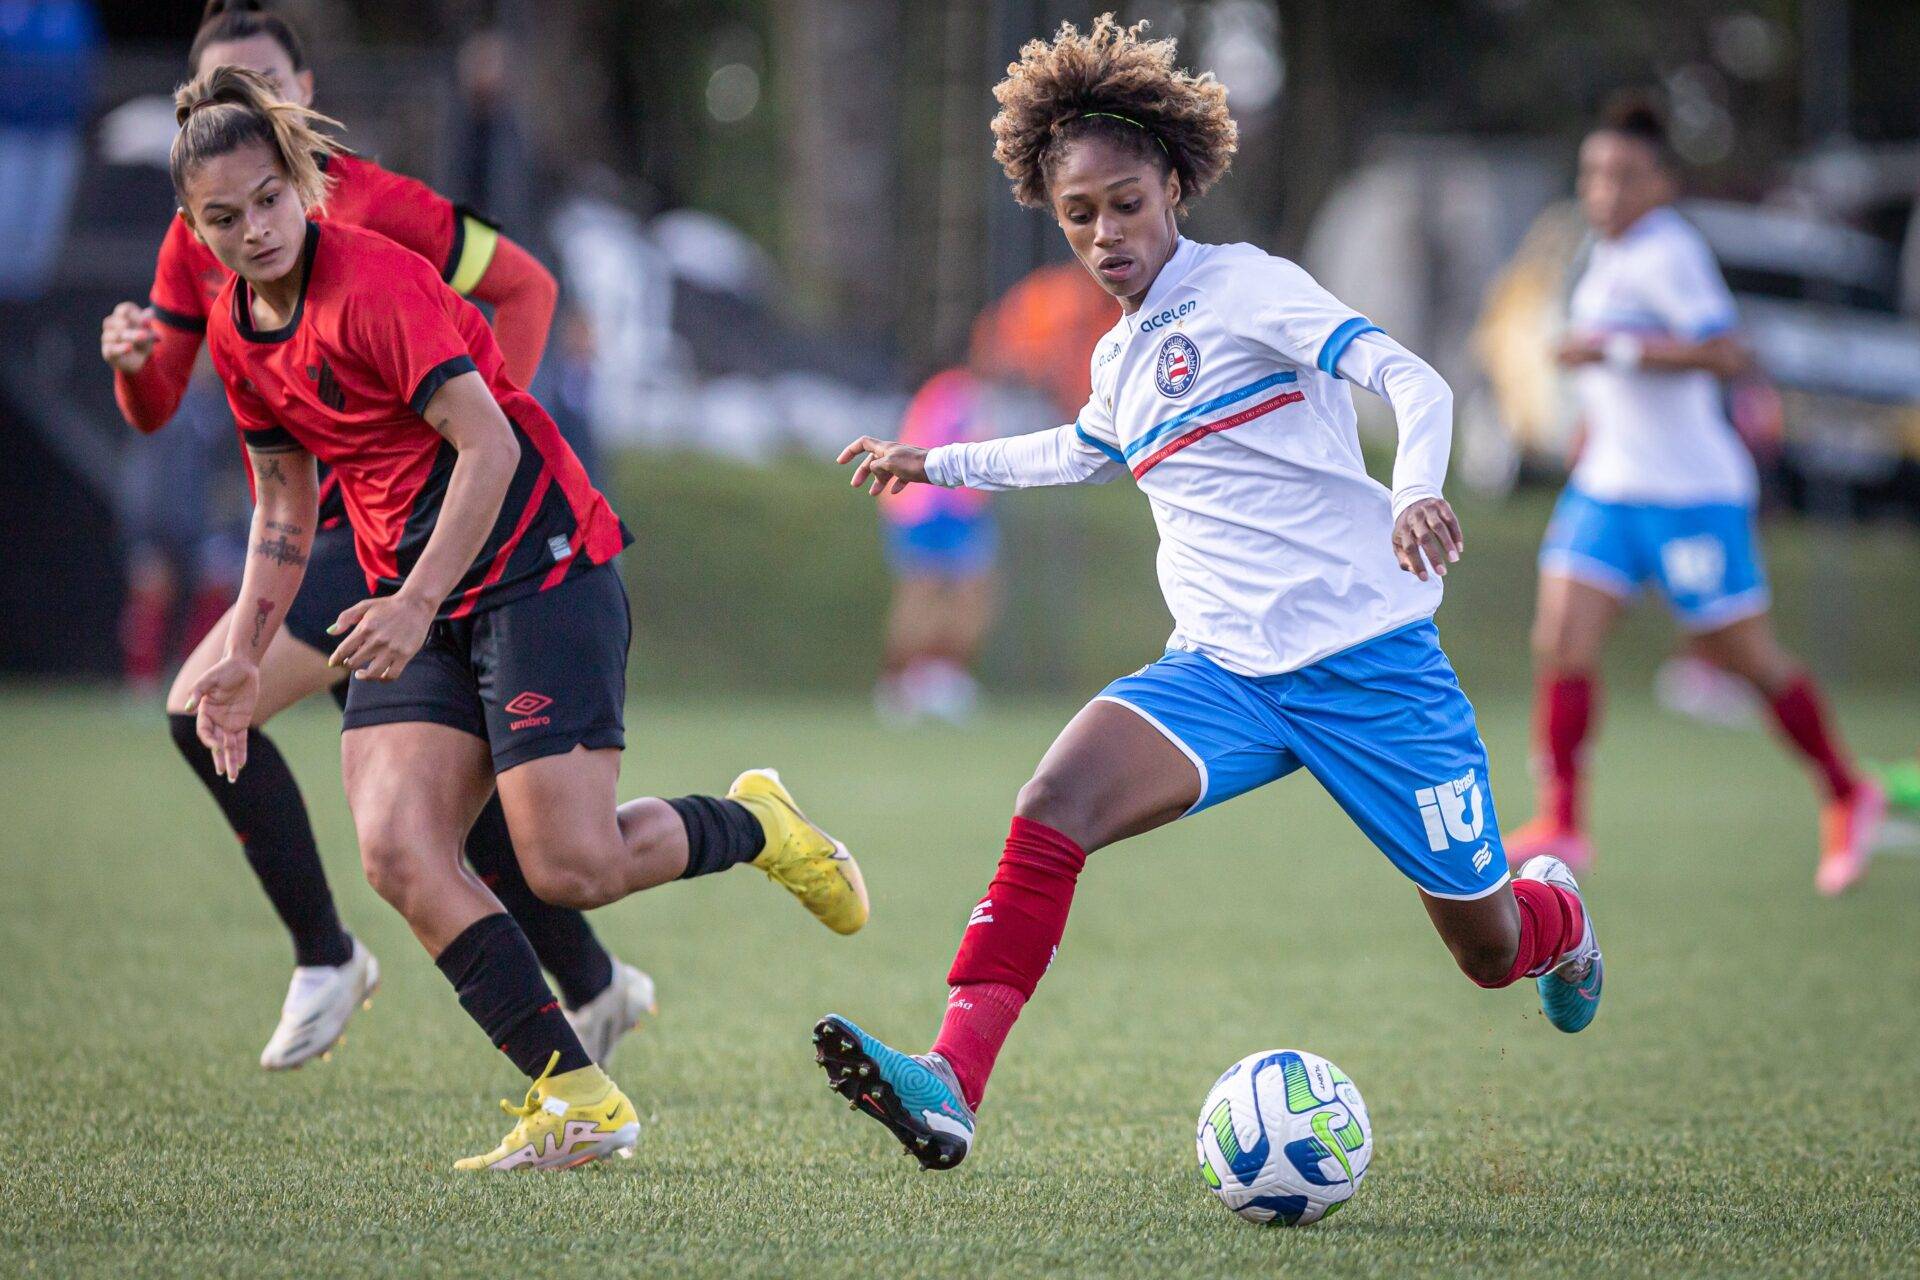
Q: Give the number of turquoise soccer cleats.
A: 2